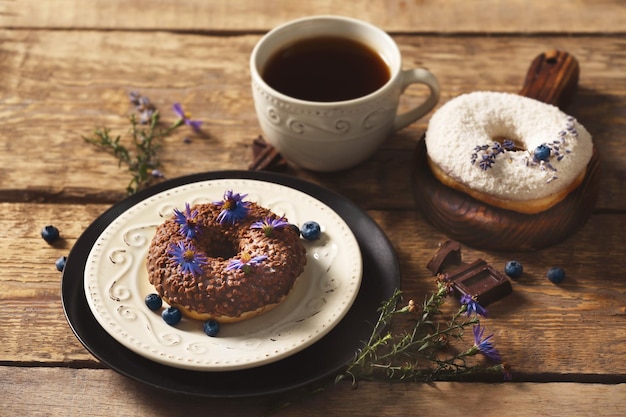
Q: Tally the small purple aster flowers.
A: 8